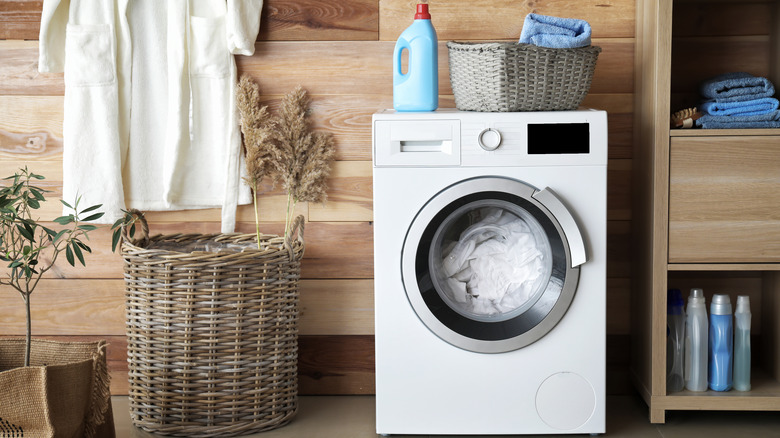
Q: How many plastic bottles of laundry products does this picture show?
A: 5